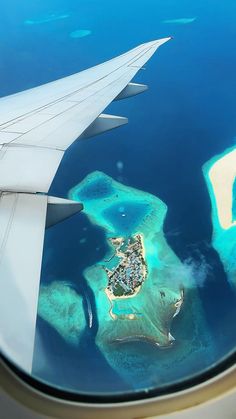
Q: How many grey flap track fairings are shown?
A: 3